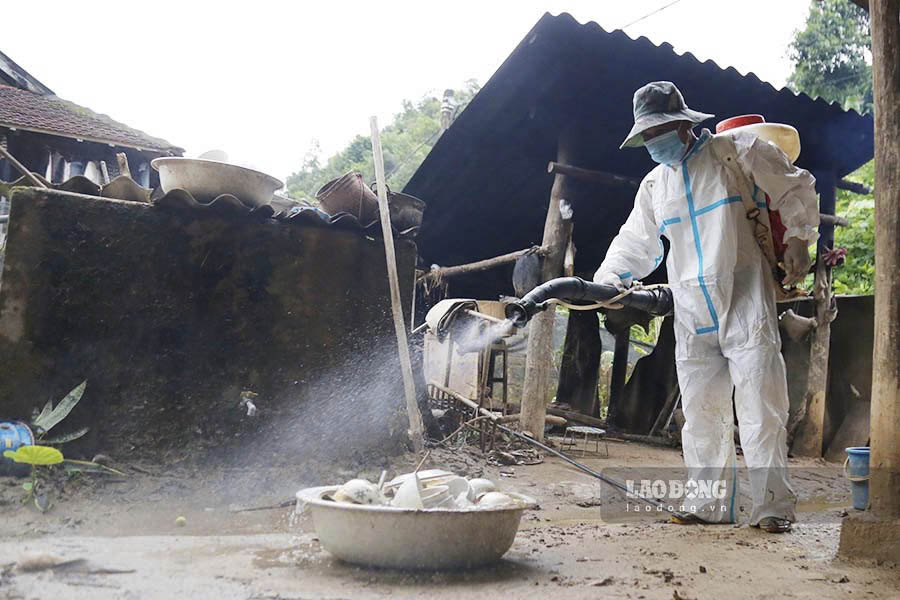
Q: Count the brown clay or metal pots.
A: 2